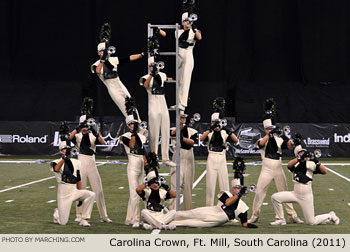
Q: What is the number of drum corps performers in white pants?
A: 12